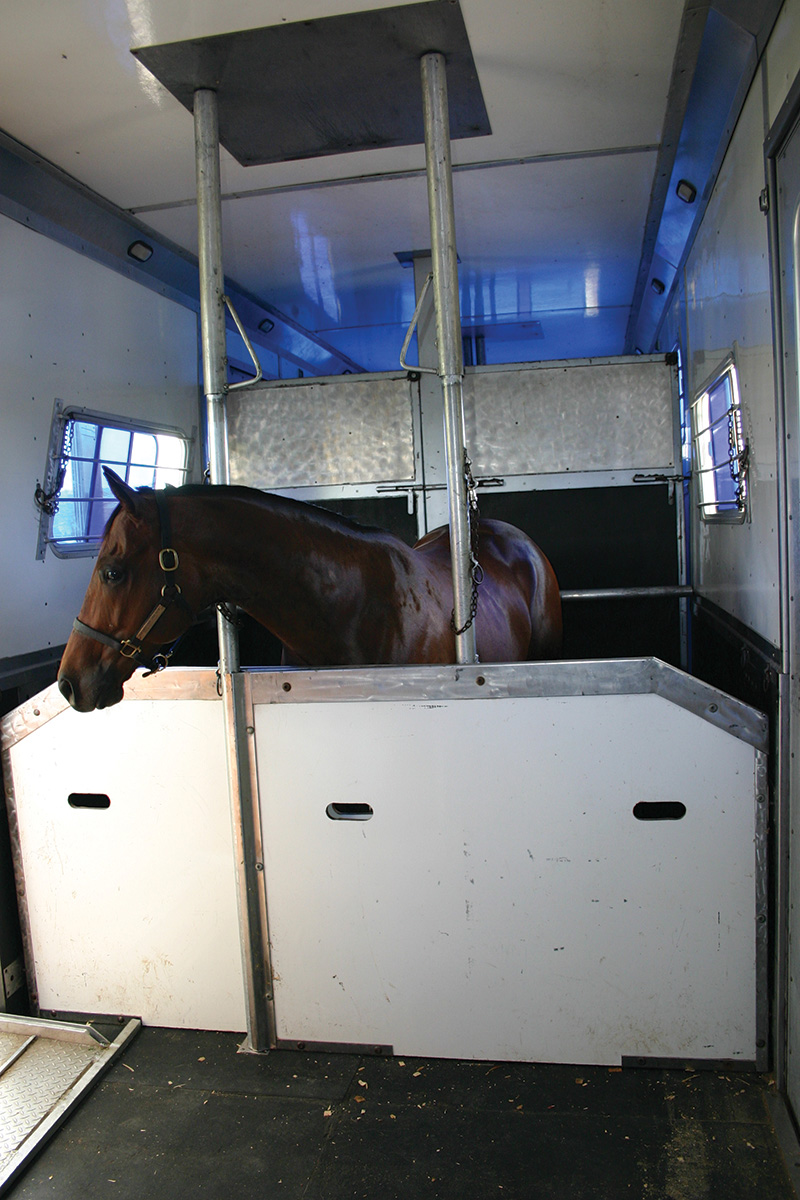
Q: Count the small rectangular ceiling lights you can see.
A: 4